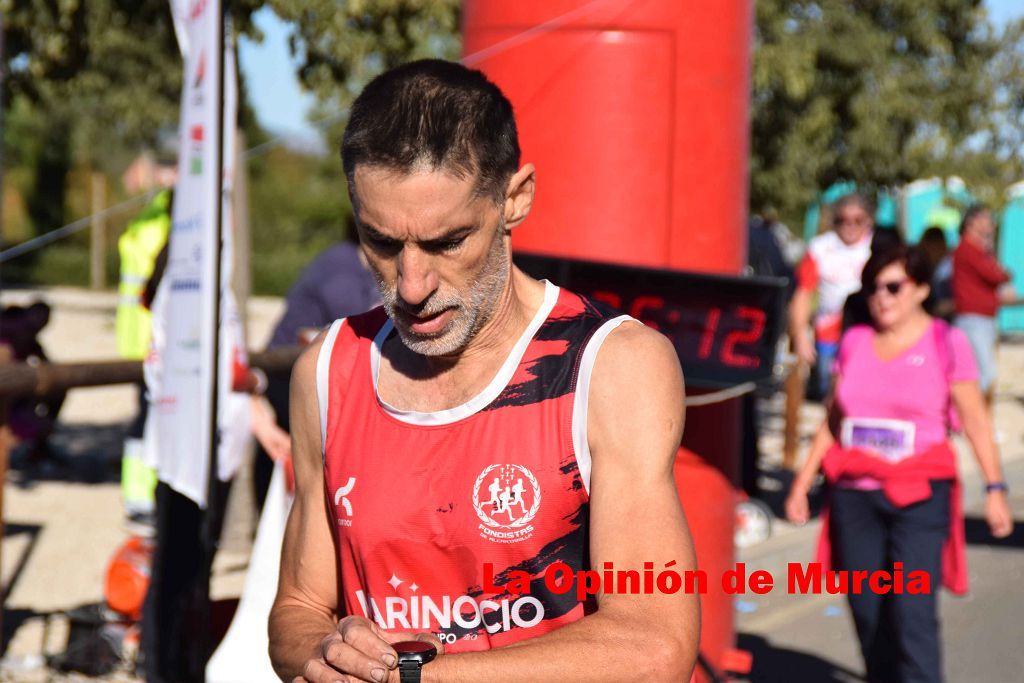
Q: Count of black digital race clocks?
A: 1